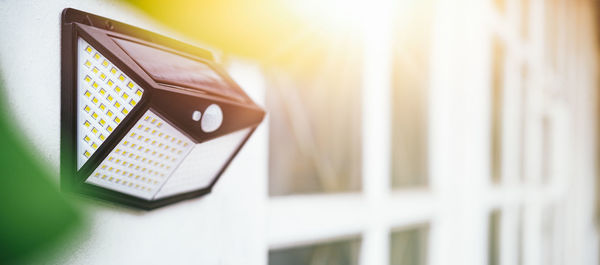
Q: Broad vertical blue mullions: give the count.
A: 0